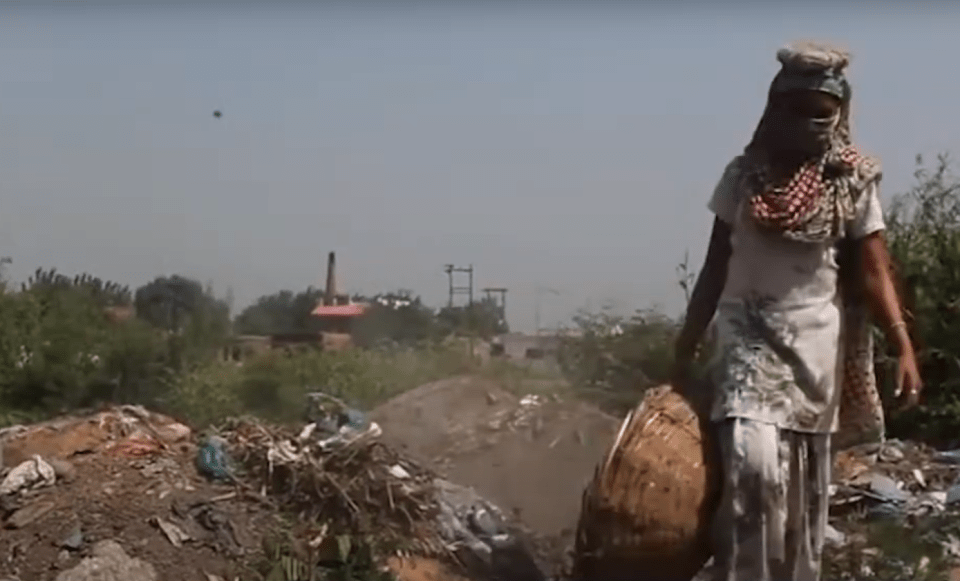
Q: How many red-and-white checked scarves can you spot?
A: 1